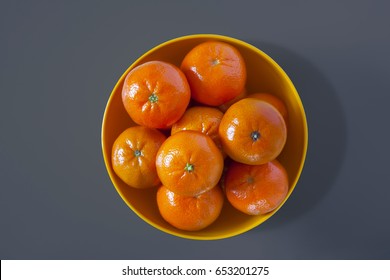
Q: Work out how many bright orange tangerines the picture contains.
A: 9